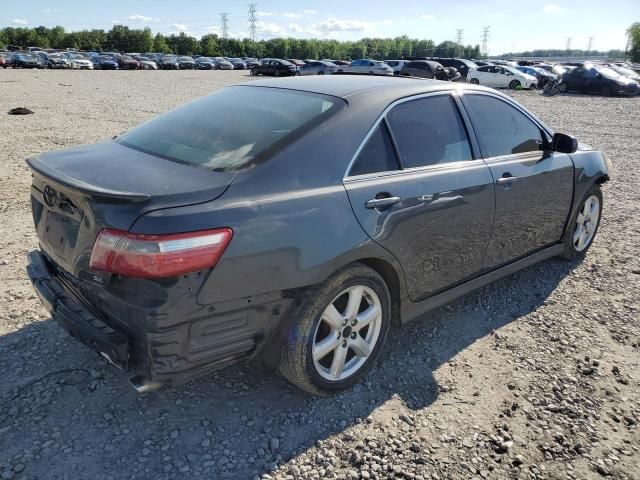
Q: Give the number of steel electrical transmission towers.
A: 6